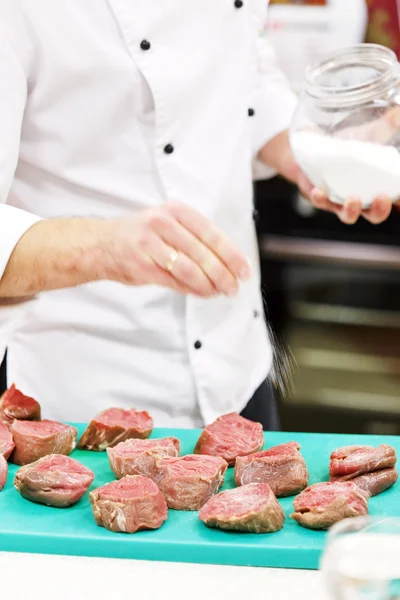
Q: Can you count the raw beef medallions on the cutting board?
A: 14